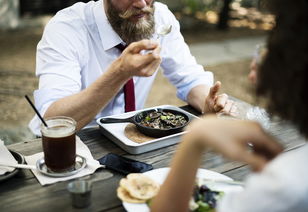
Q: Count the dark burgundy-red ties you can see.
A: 1